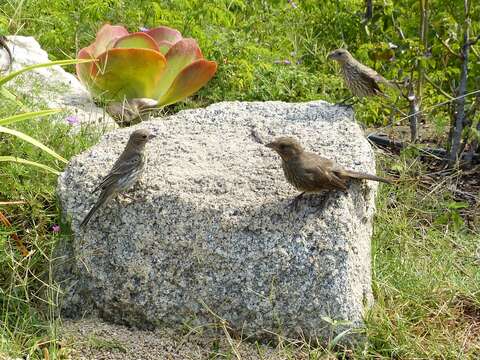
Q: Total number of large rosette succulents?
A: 1